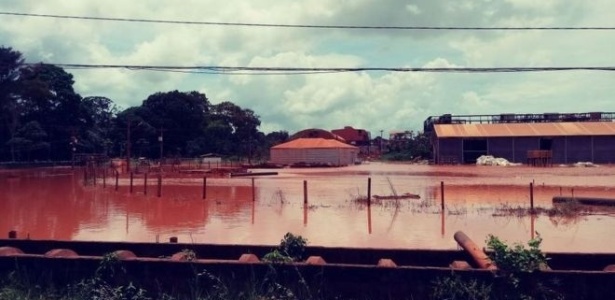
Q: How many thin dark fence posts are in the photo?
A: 13